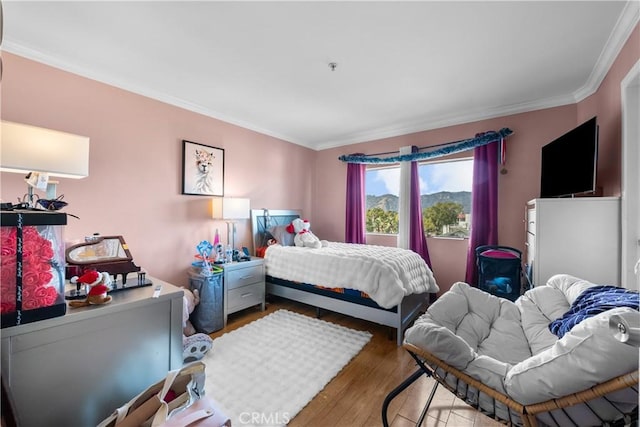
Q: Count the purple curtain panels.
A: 3